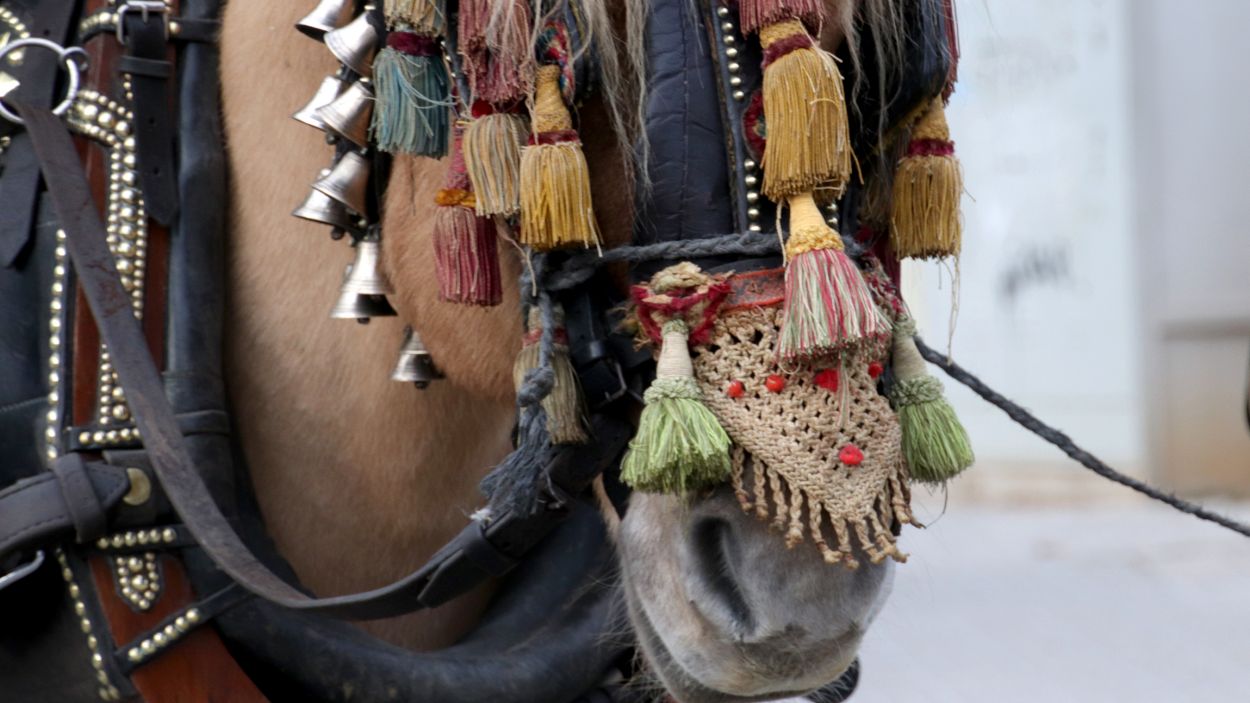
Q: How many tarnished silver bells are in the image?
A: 9